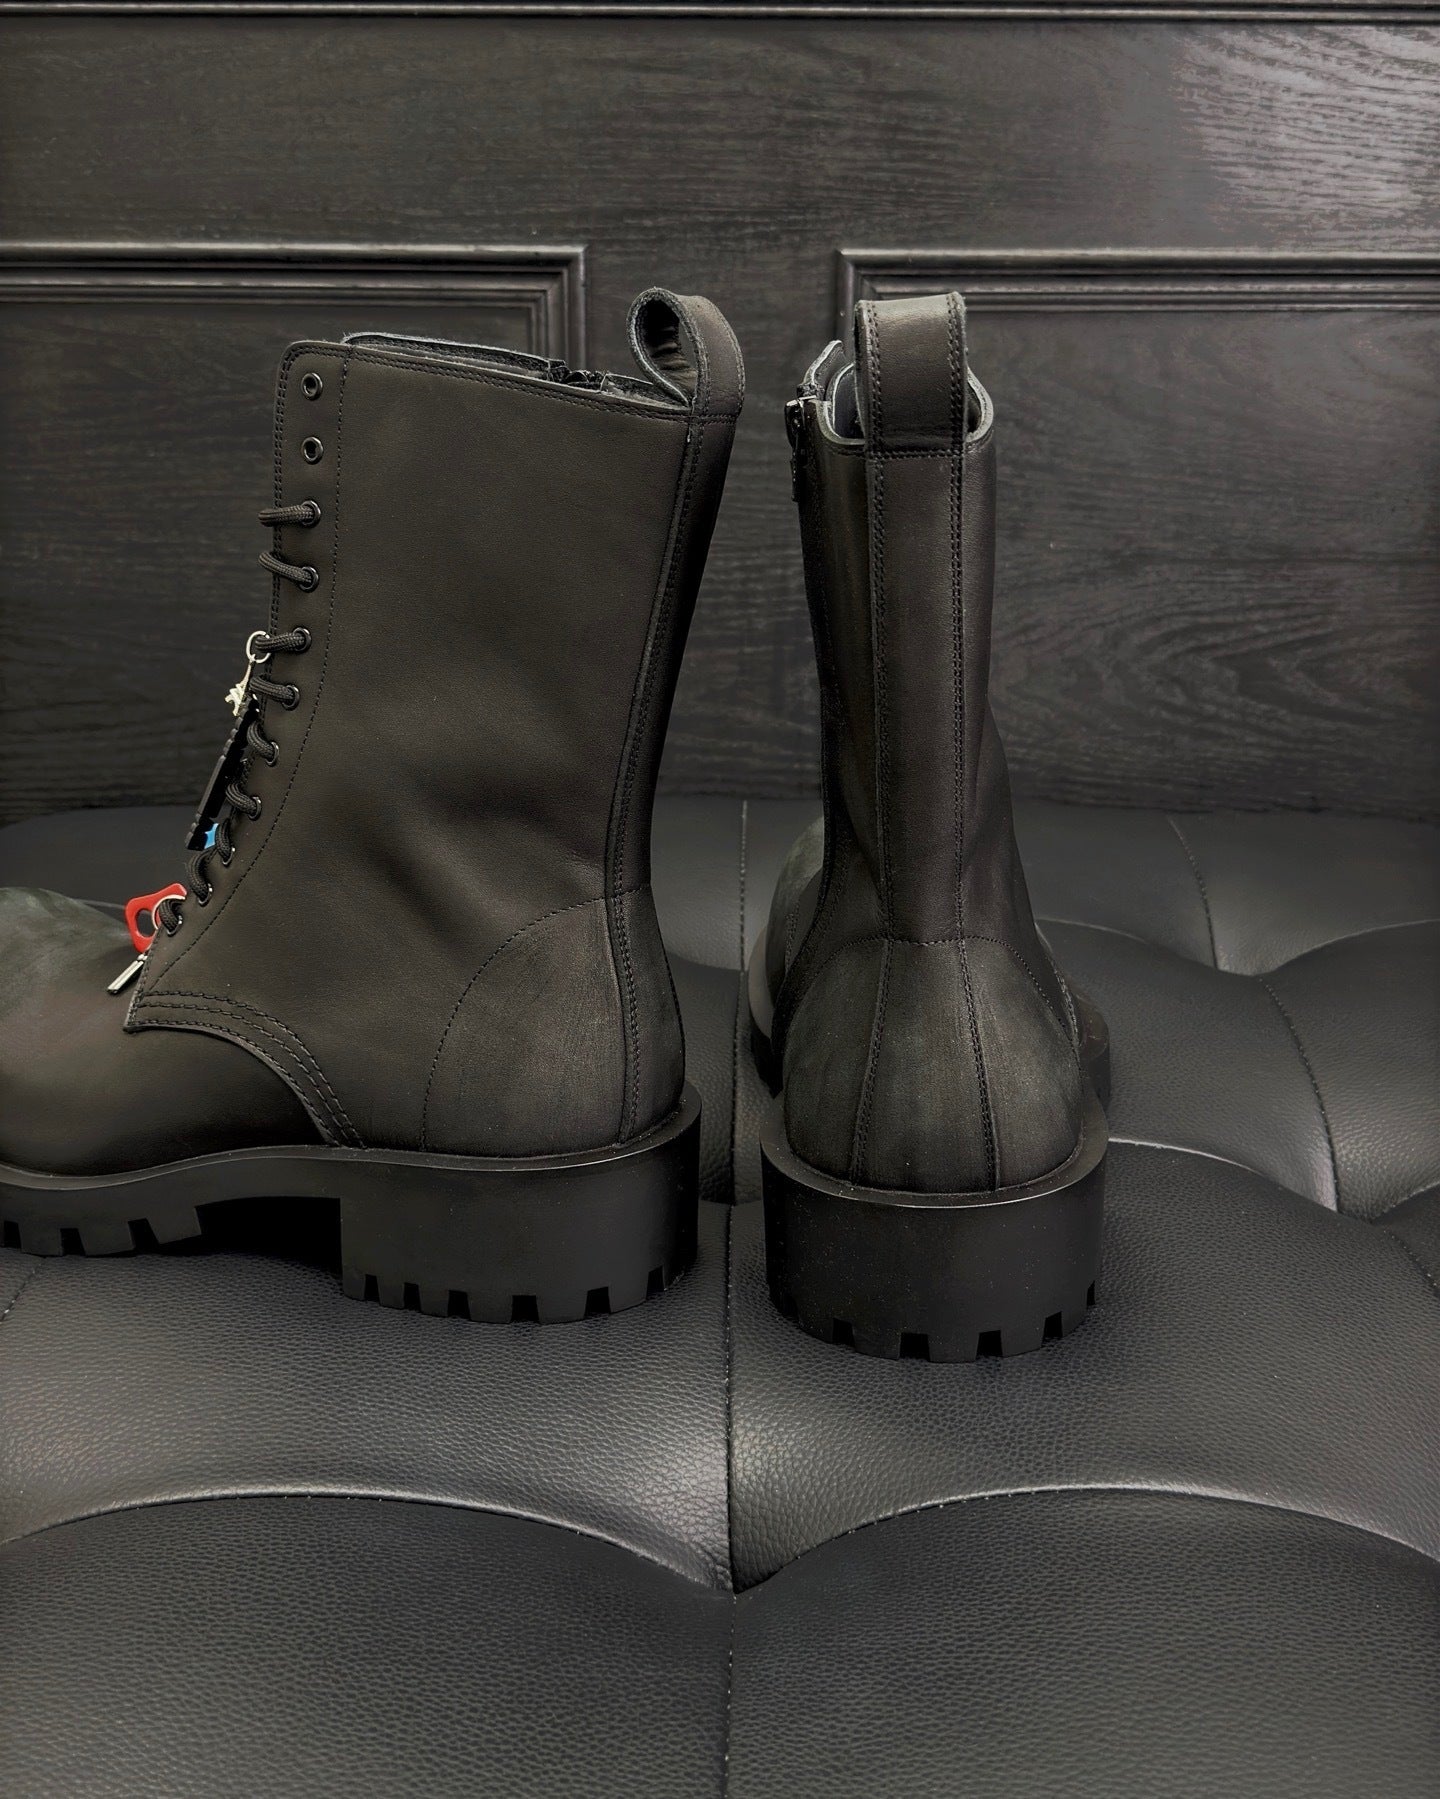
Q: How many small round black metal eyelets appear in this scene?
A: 11